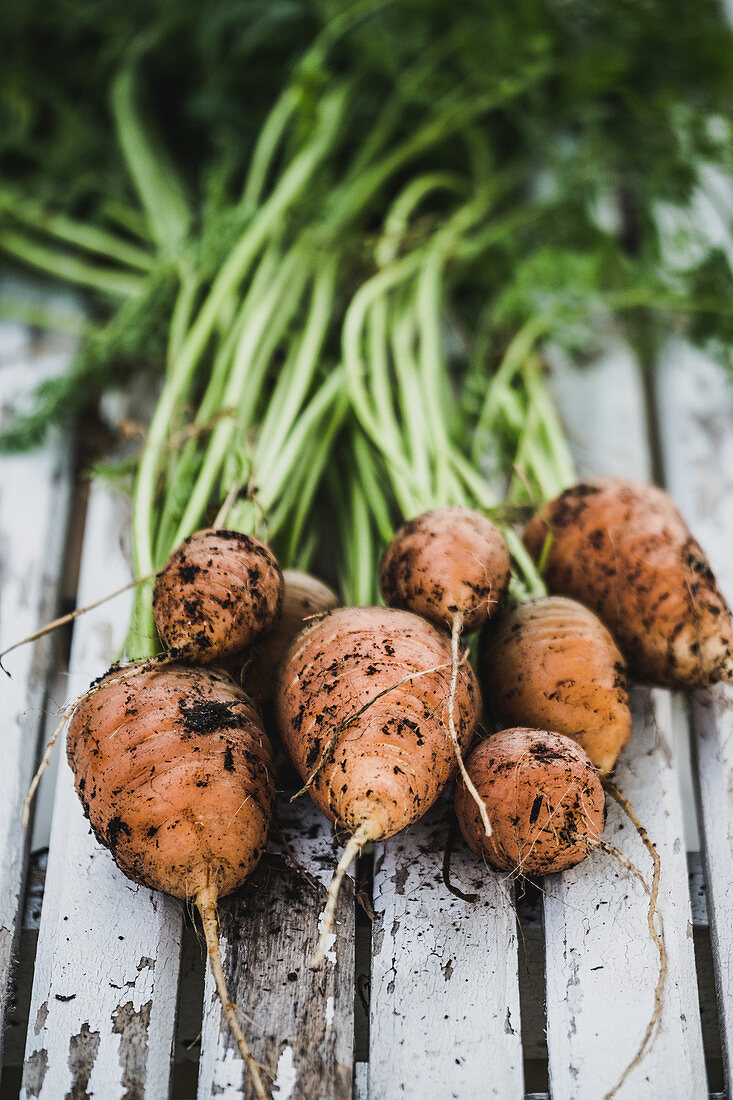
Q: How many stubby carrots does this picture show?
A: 8